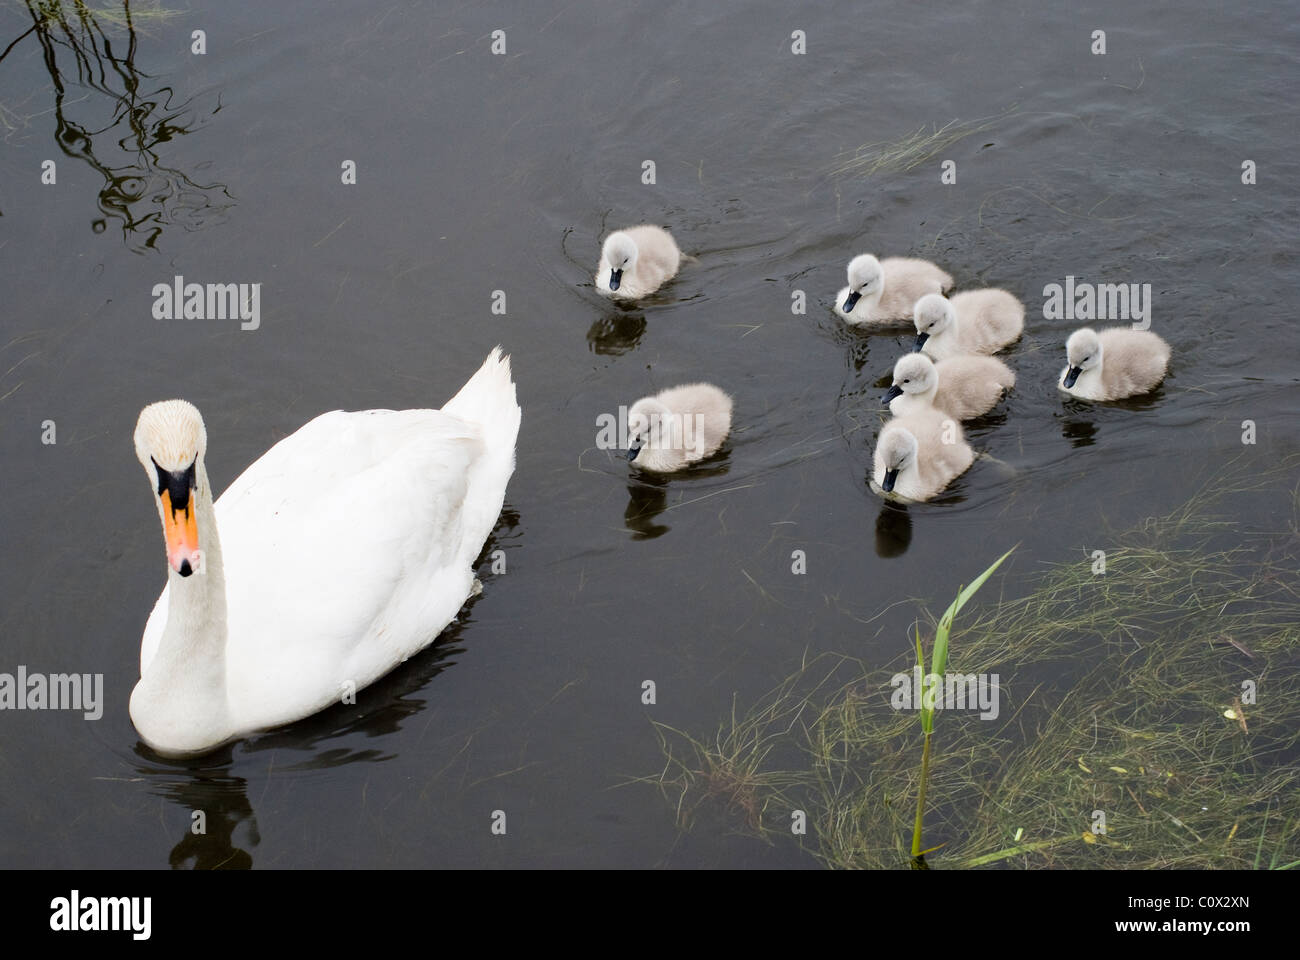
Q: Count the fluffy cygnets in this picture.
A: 7